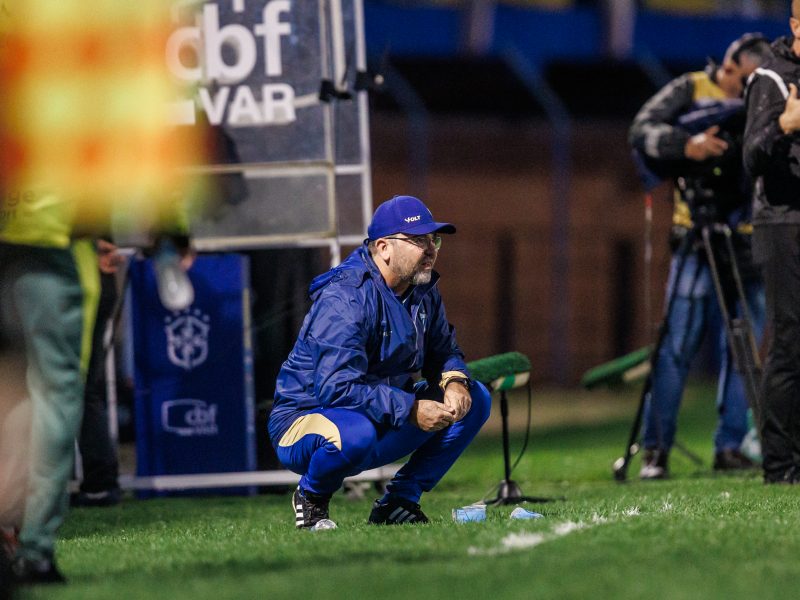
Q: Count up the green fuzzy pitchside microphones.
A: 2